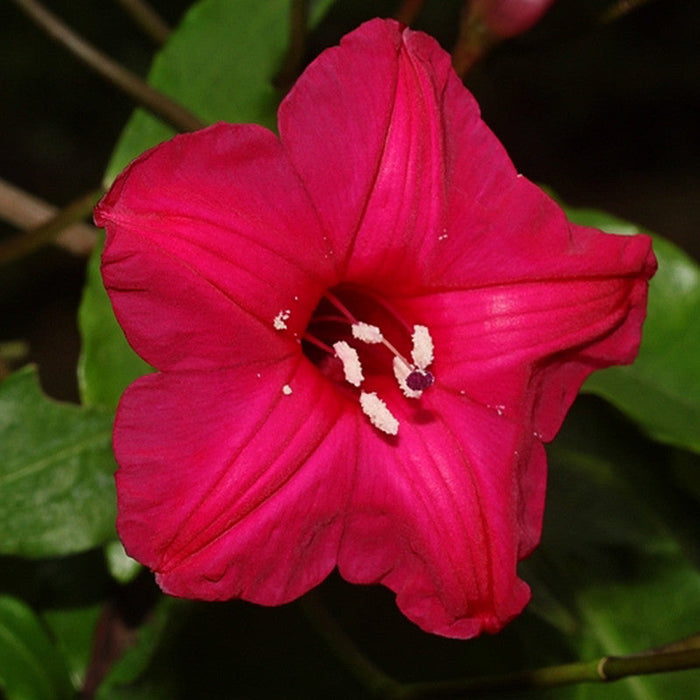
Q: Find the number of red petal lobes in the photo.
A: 5